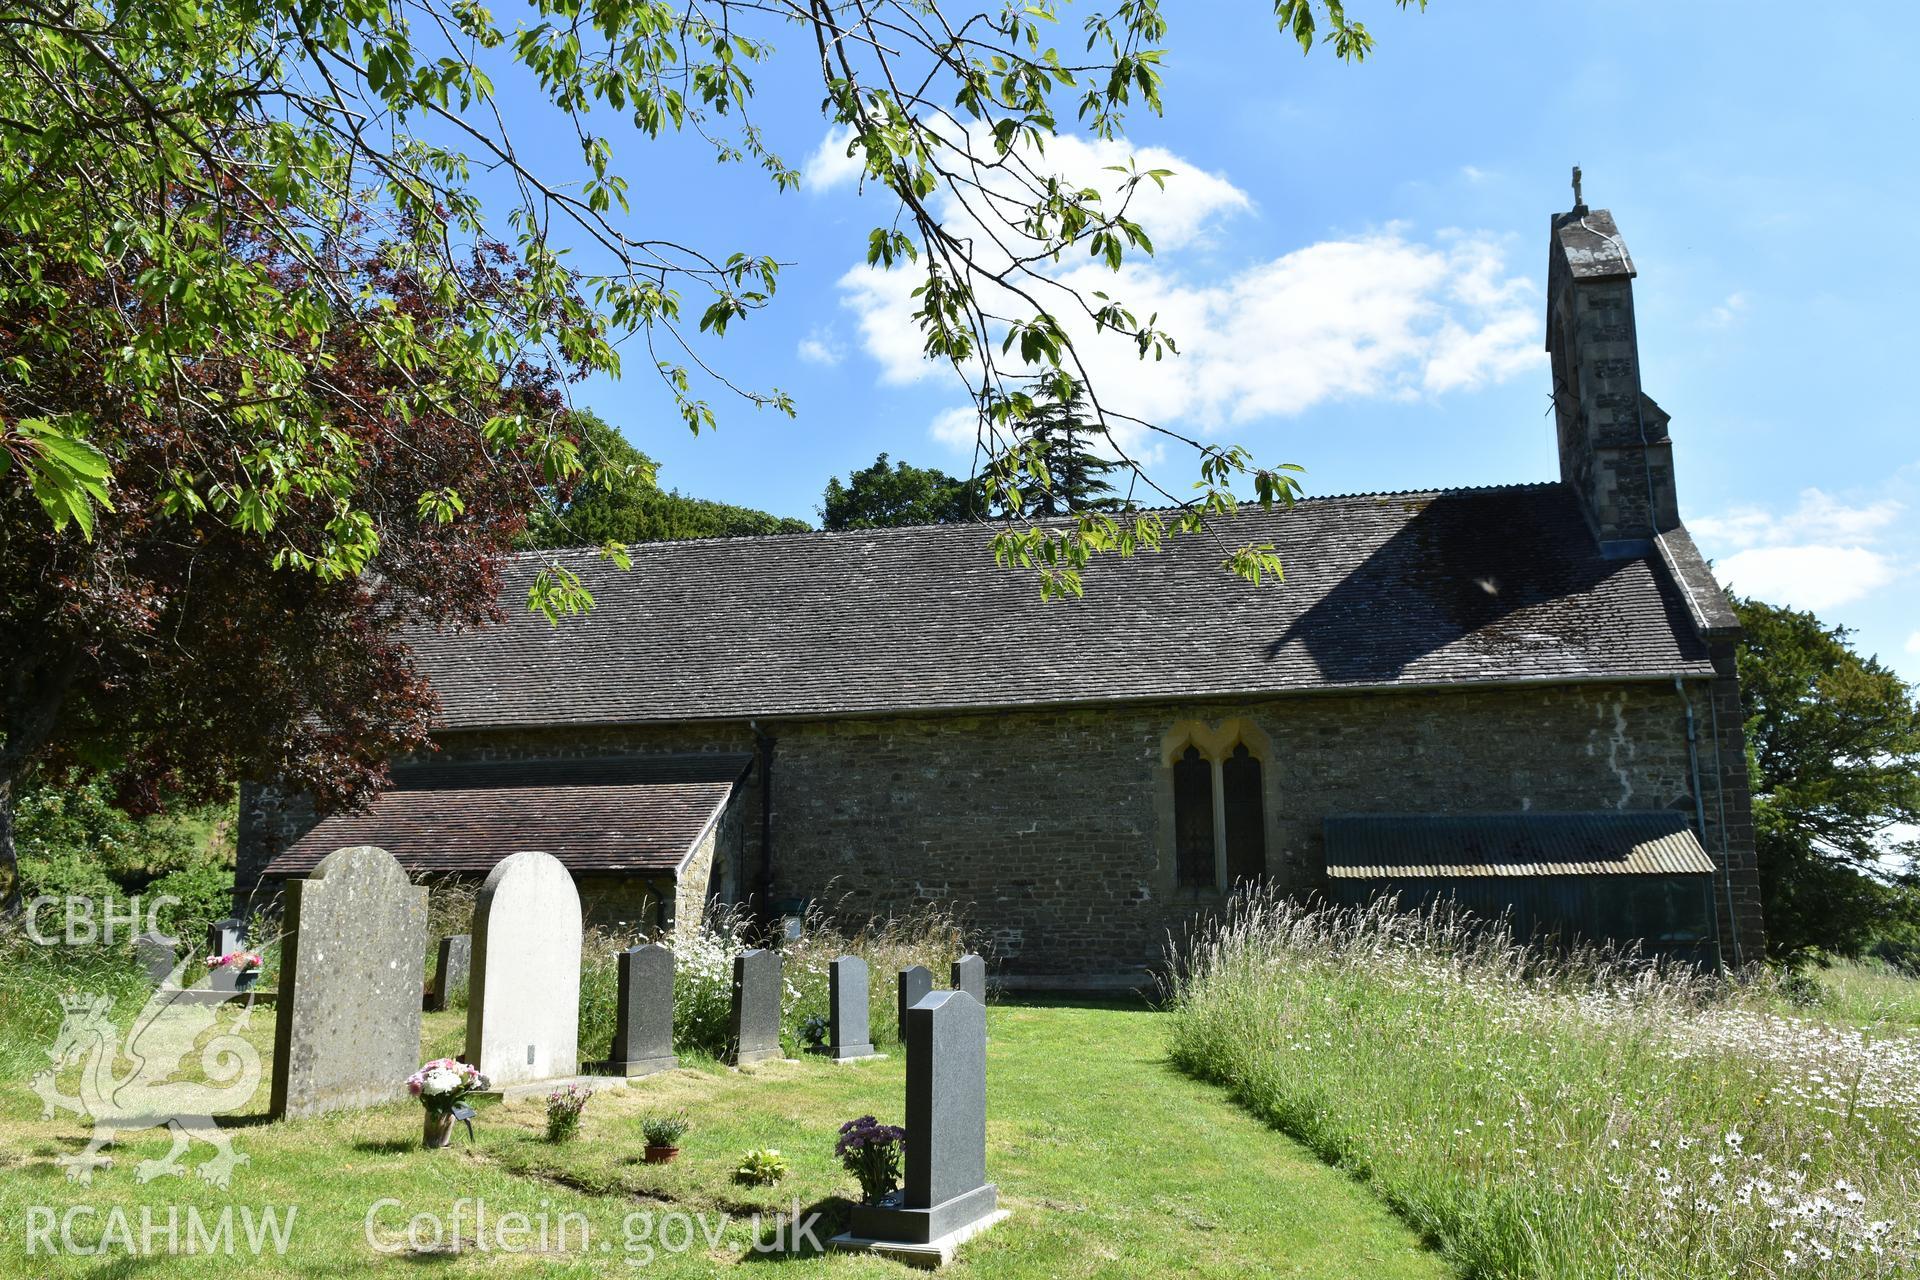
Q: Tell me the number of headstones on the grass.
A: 11